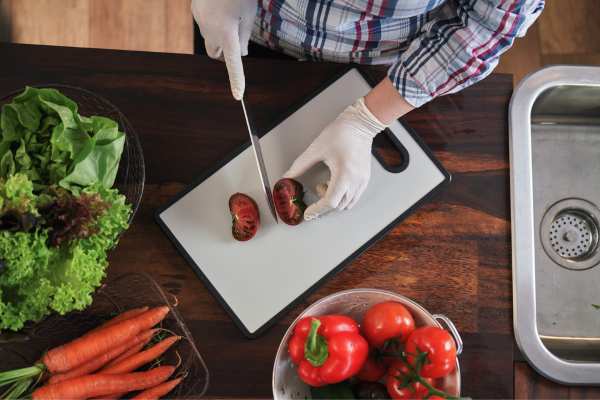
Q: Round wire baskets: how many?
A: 1